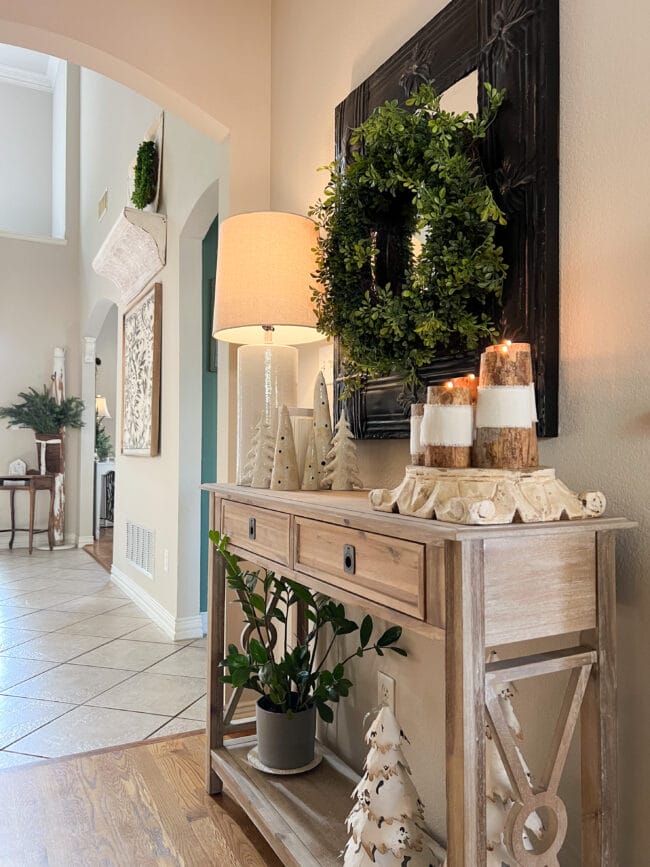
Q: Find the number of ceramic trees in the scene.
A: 5